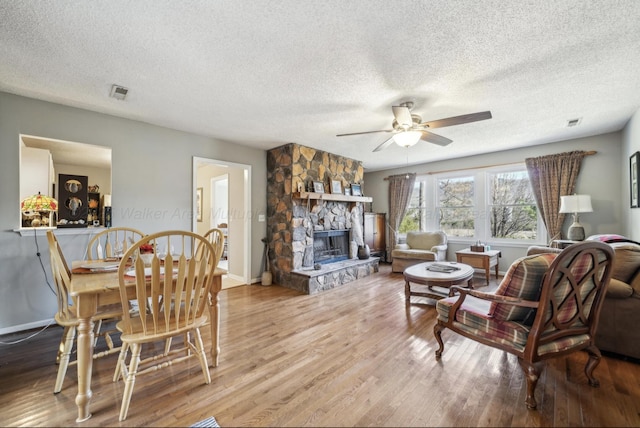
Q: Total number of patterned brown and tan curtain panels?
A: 2